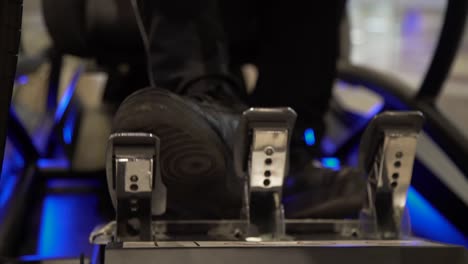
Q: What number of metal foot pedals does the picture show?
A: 3